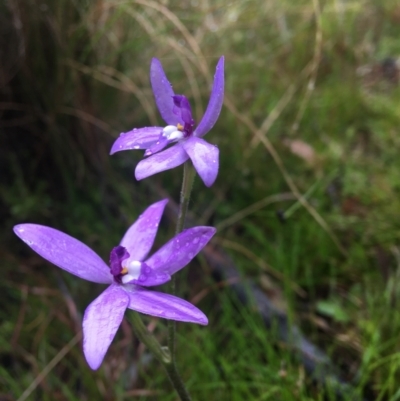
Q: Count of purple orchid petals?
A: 10